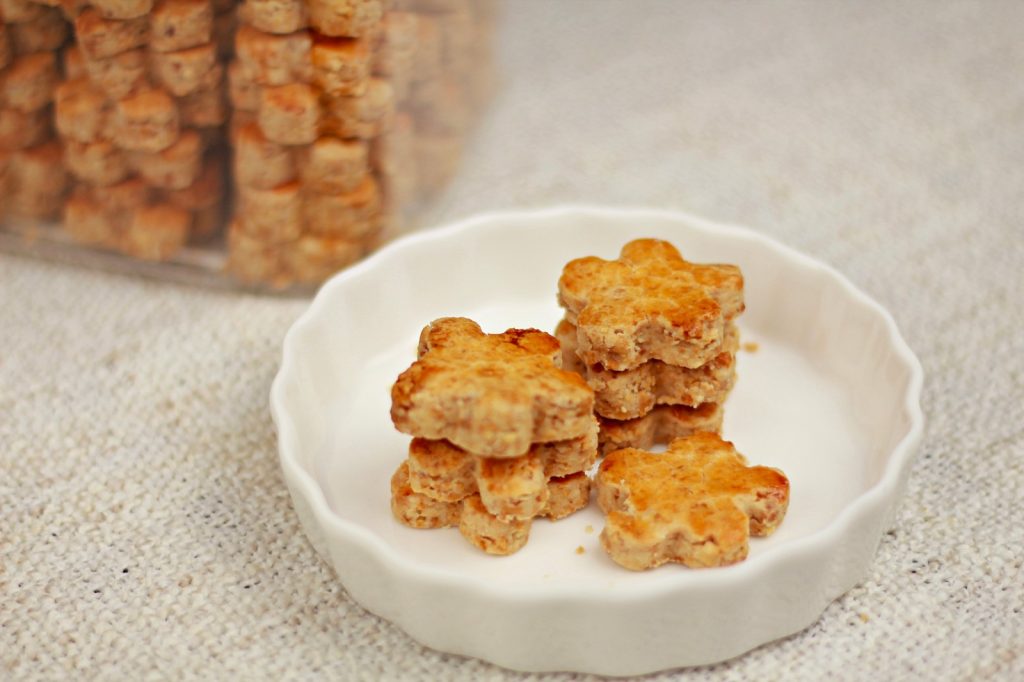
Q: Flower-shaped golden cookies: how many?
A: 7